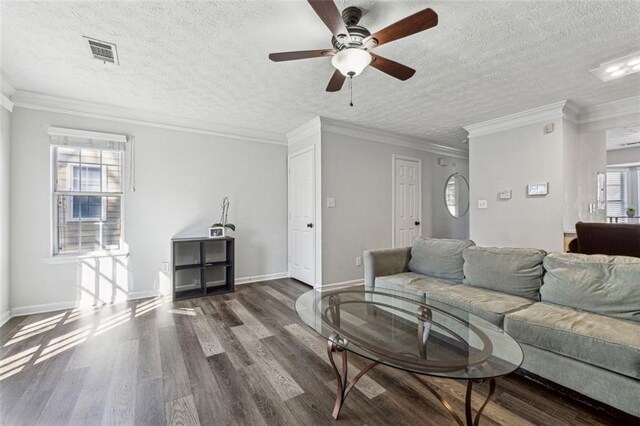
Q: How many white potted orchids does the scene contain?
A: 1